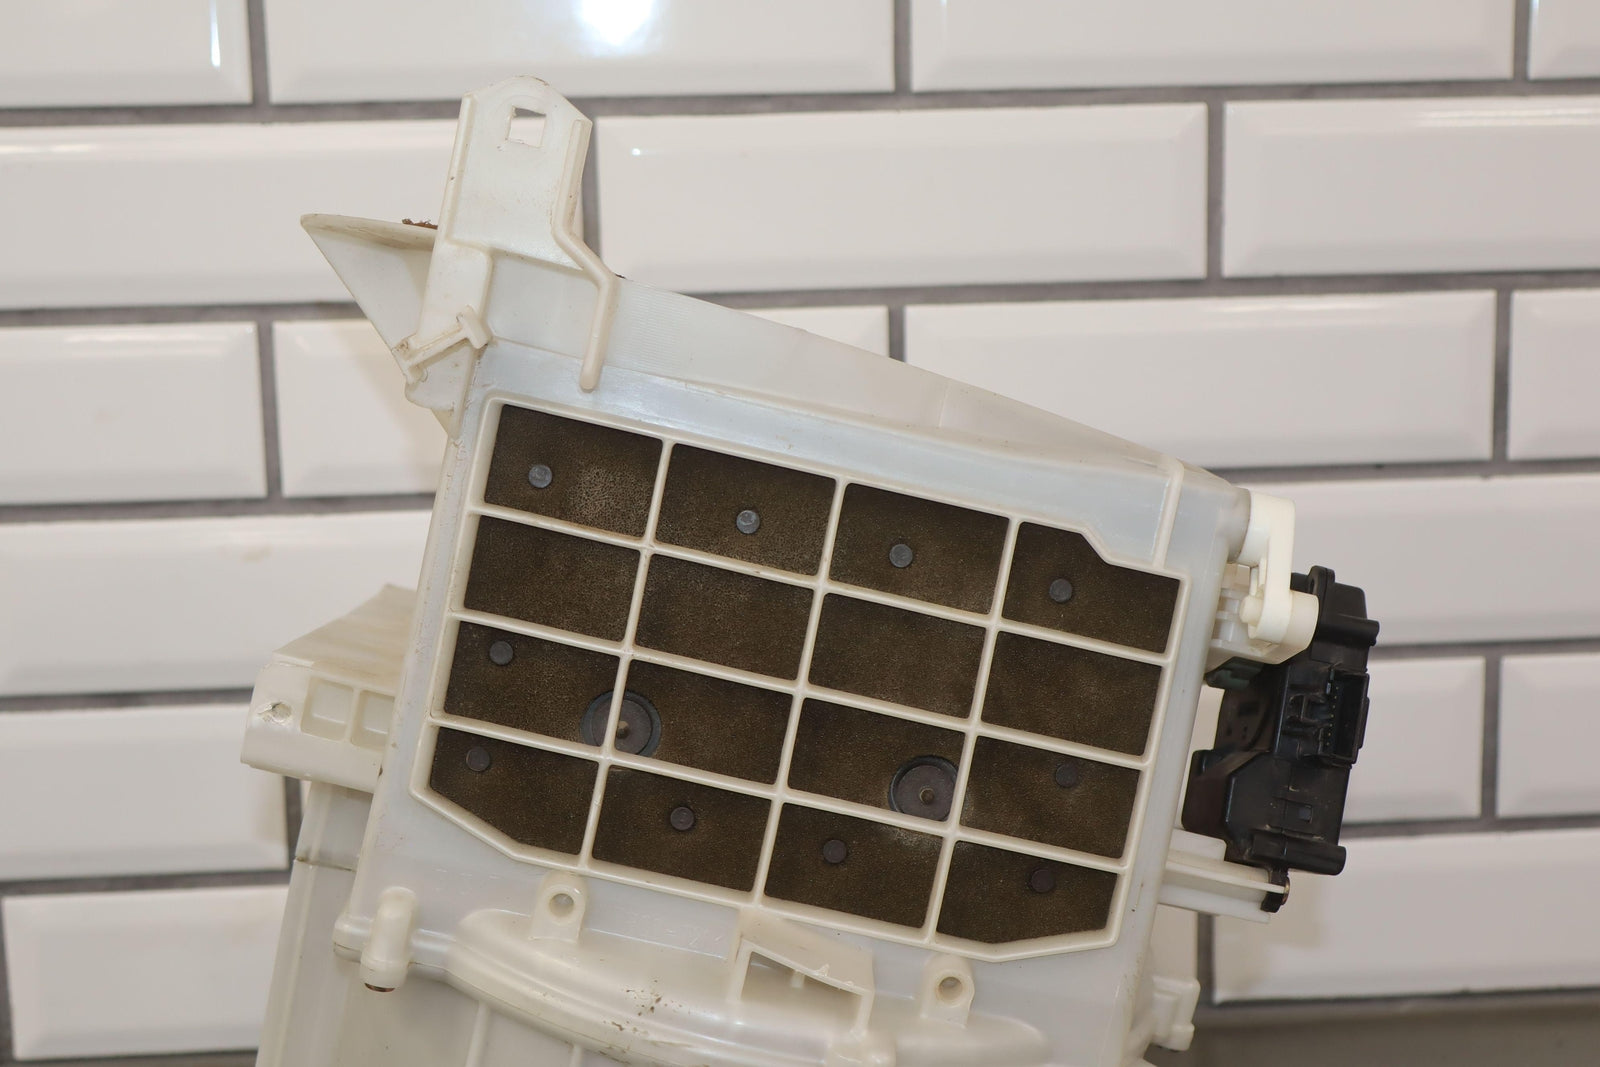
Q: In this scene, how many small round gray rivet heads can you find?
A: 10